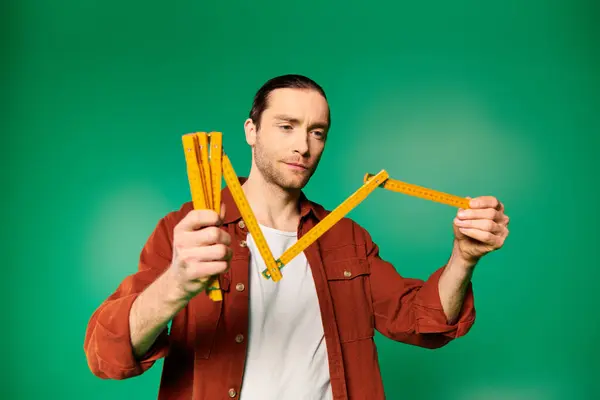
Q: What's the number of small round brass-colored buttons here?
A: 6